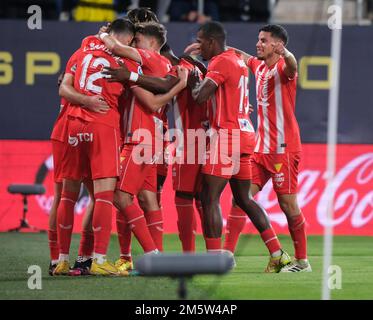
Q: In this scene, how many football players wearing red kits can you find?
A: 7